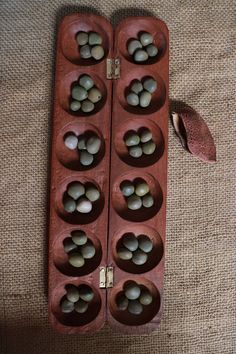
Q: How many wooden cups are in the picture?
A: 12